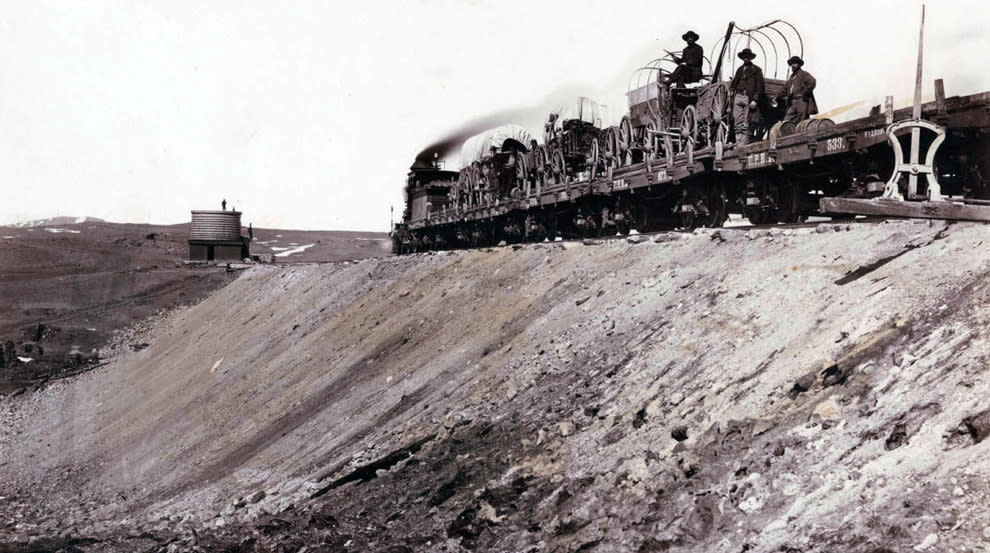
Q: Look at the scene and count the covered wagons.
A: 2